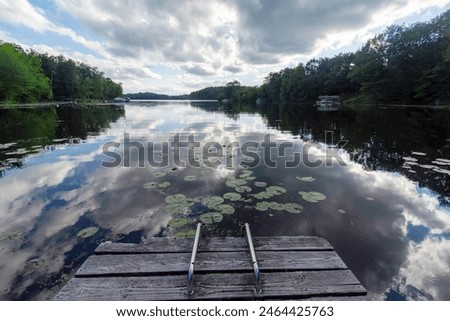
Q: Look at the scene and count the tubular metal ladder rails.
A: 2